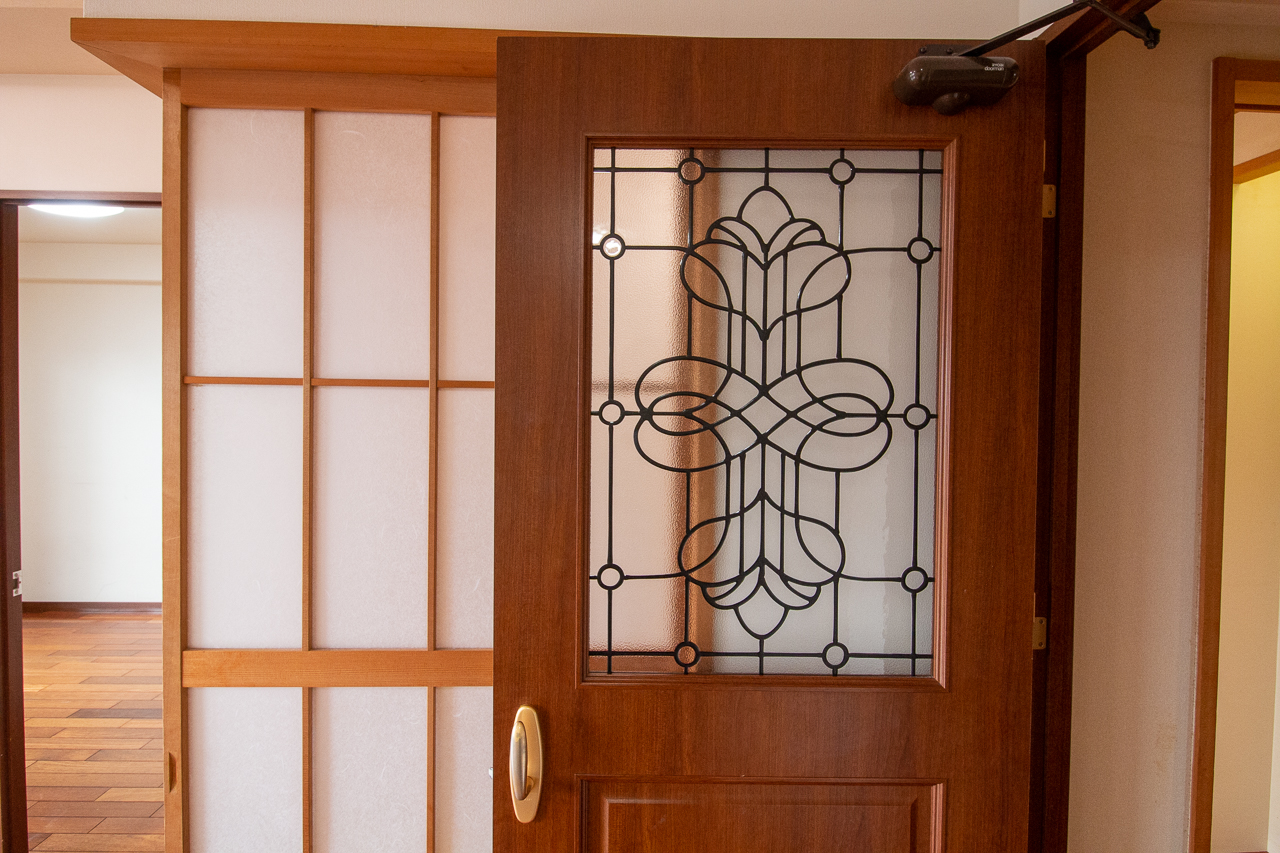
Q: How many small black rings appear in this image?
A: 10